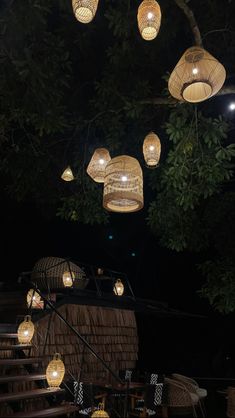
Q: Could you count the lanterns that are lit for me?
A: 13